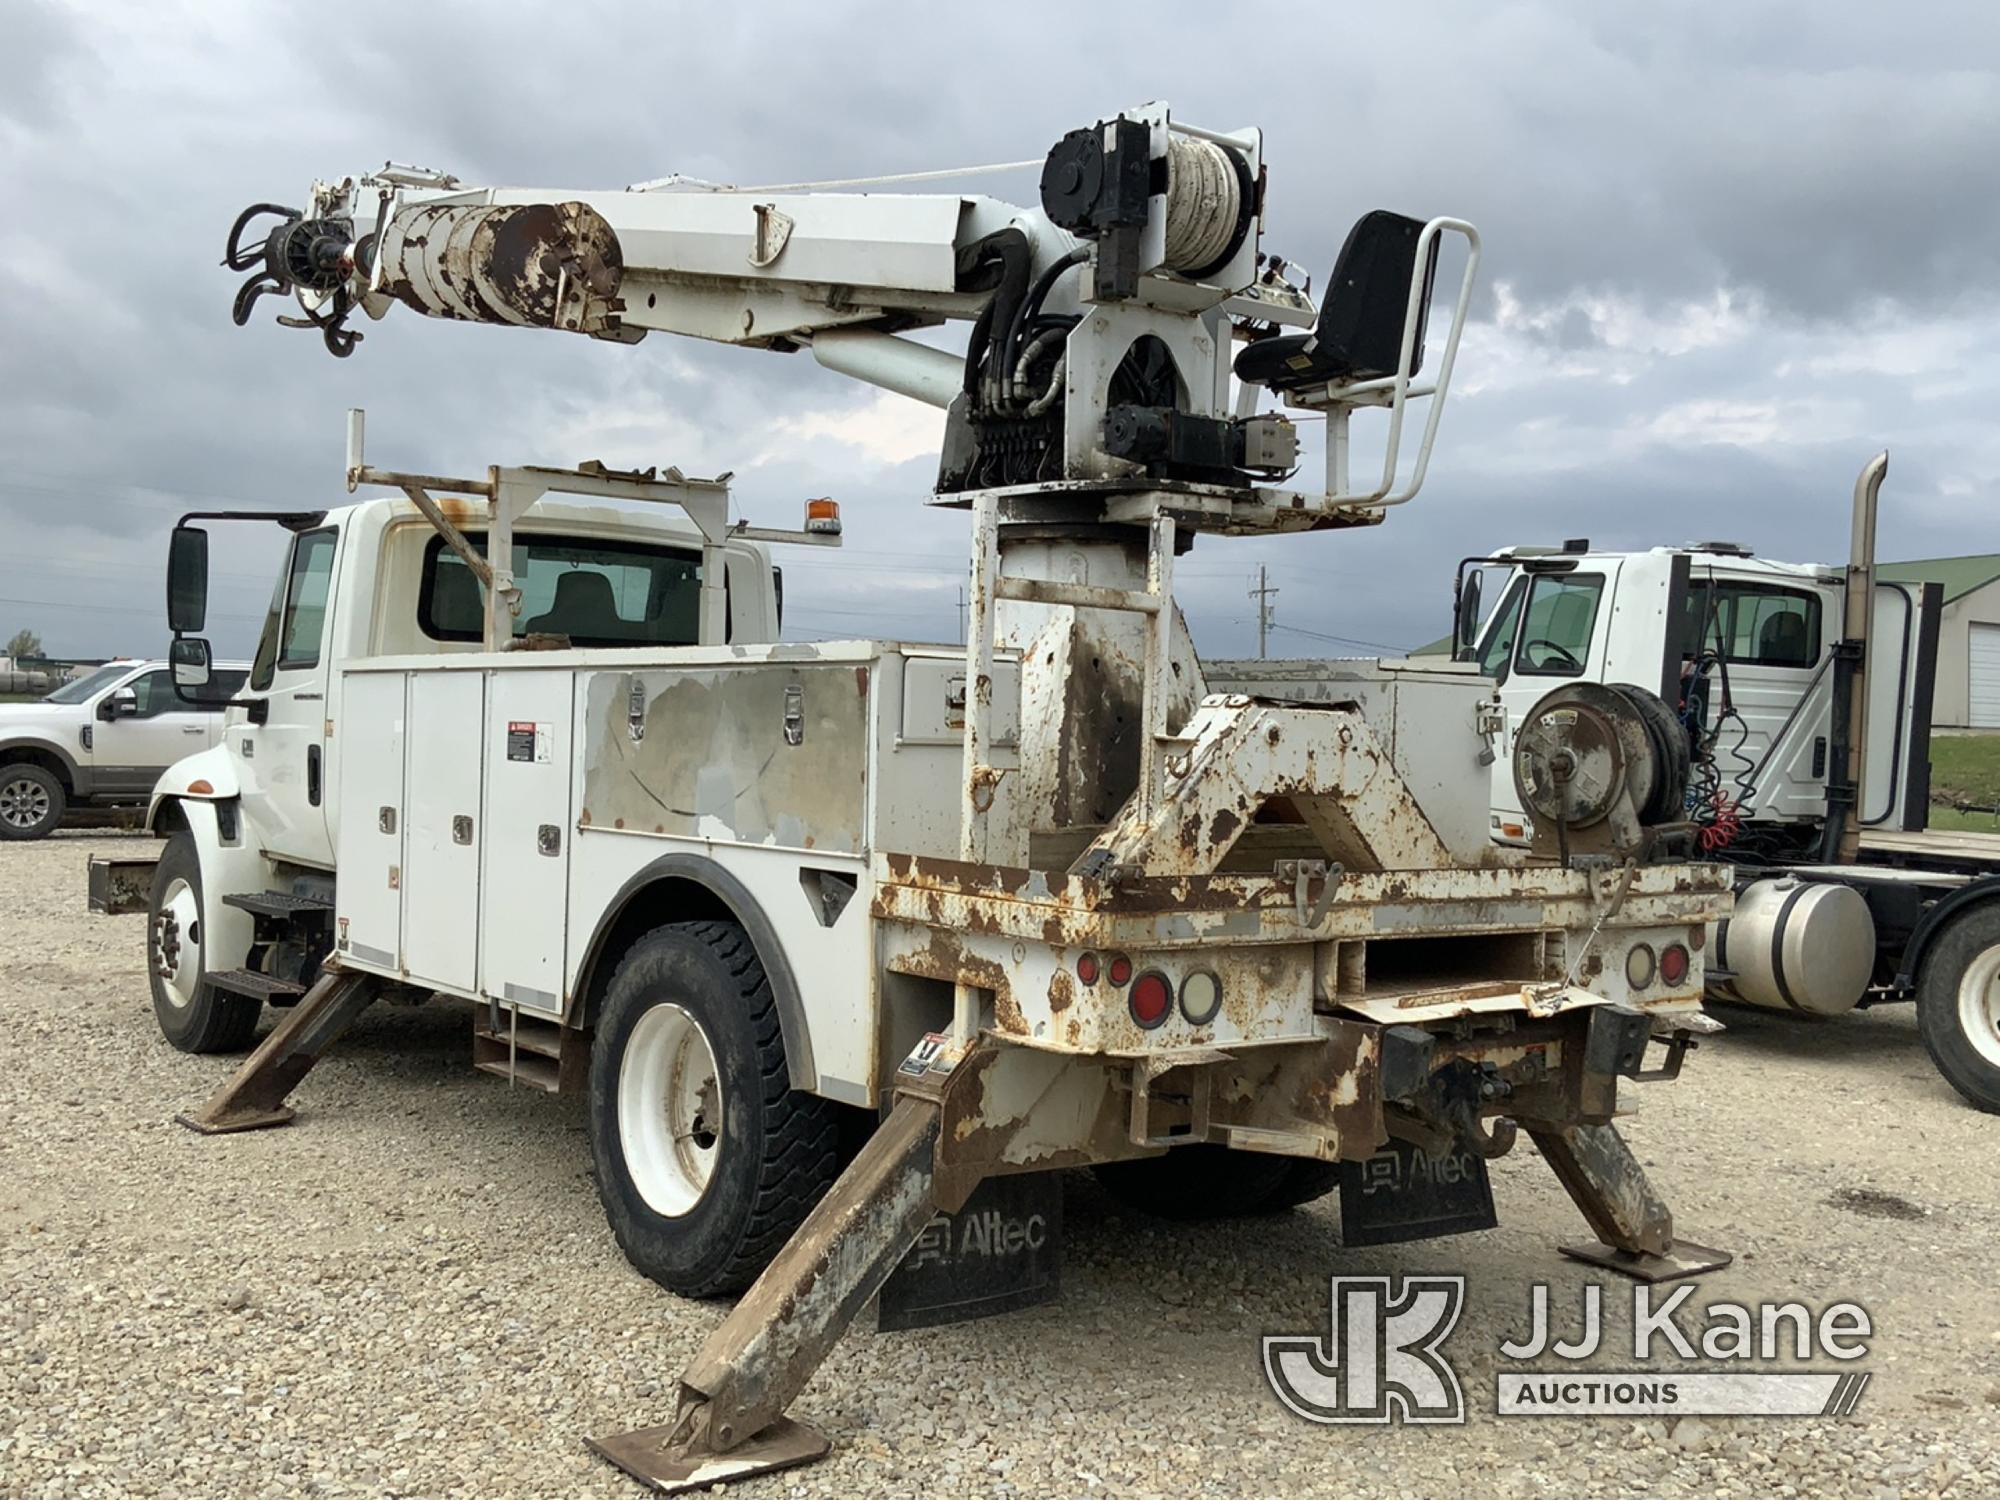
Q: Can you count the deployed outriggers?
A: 3